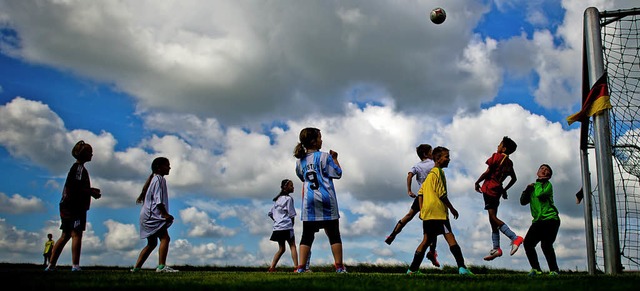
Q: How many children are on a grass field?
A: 9